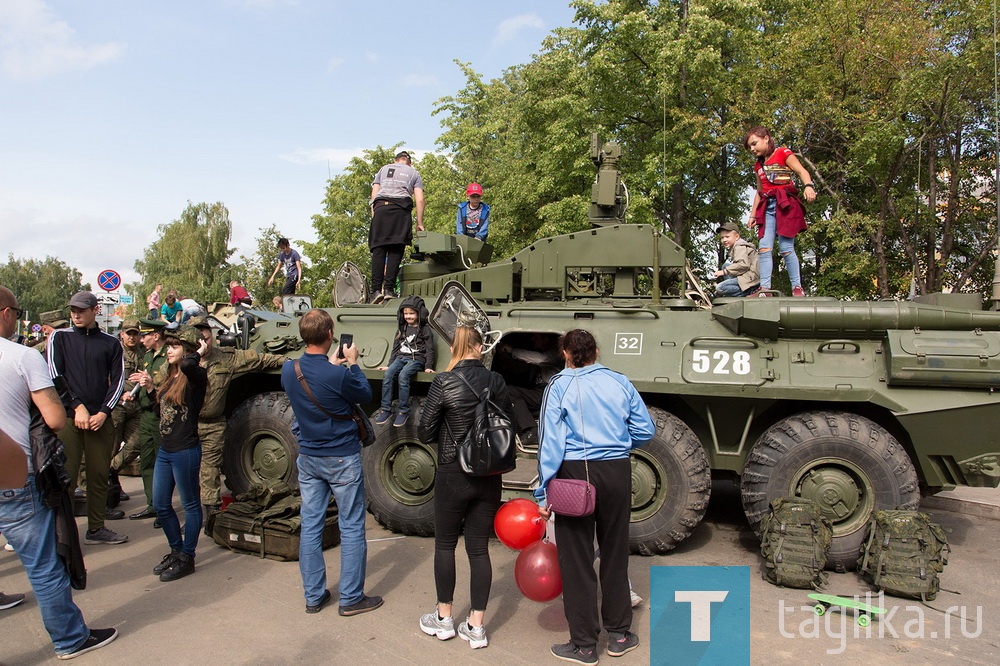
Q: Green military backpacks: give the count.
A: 2